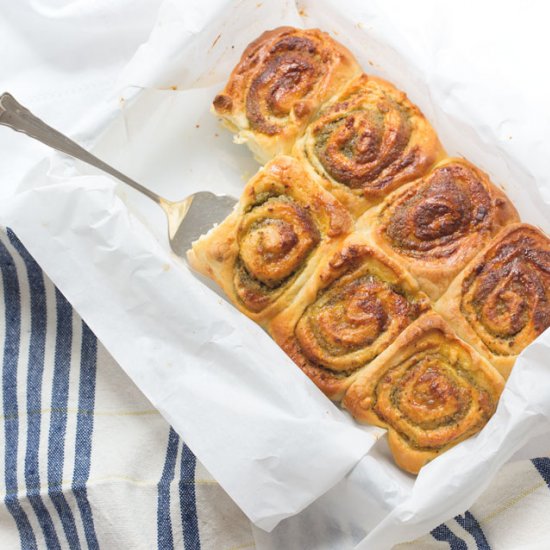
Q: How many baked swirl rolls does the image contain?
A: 7